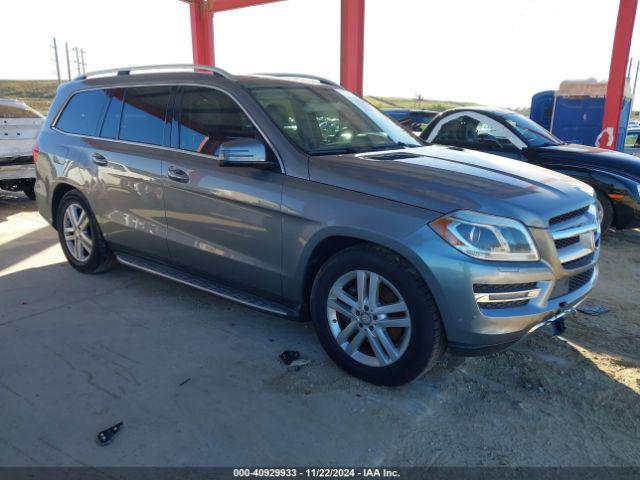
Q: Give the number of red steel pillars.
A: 3